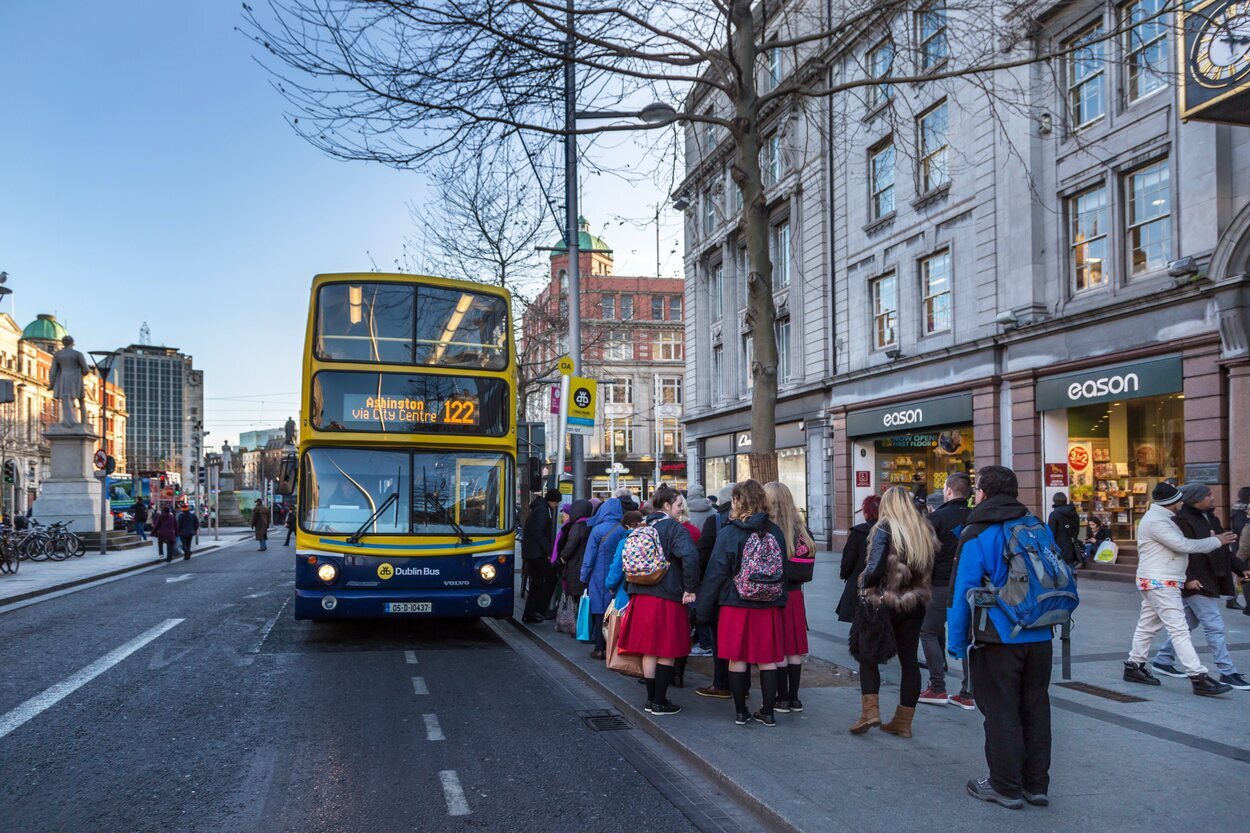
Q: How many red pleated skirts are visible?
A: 3